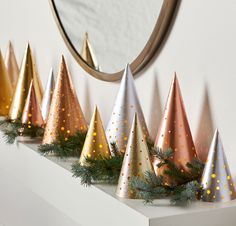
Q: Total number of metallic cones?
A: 11